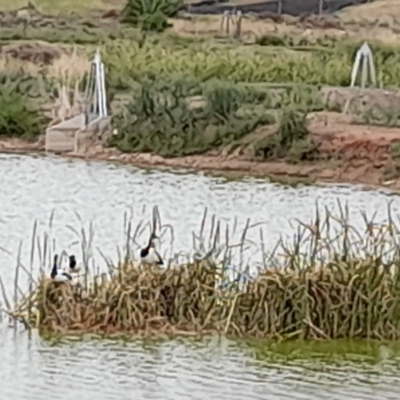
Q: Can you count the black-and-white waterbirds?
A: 3